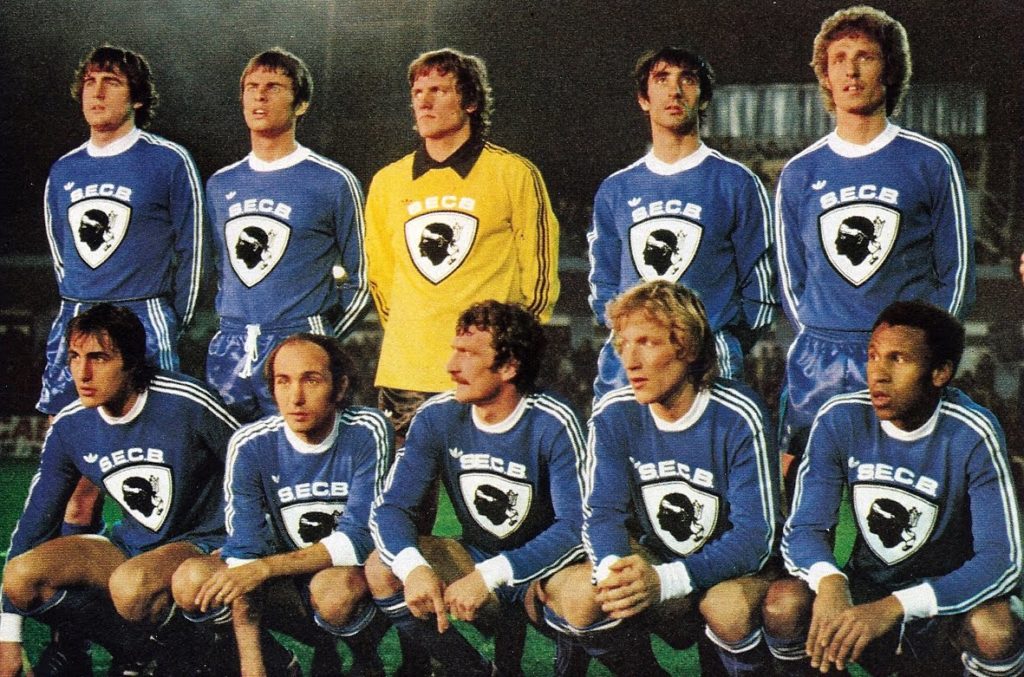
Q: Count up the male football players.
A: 10